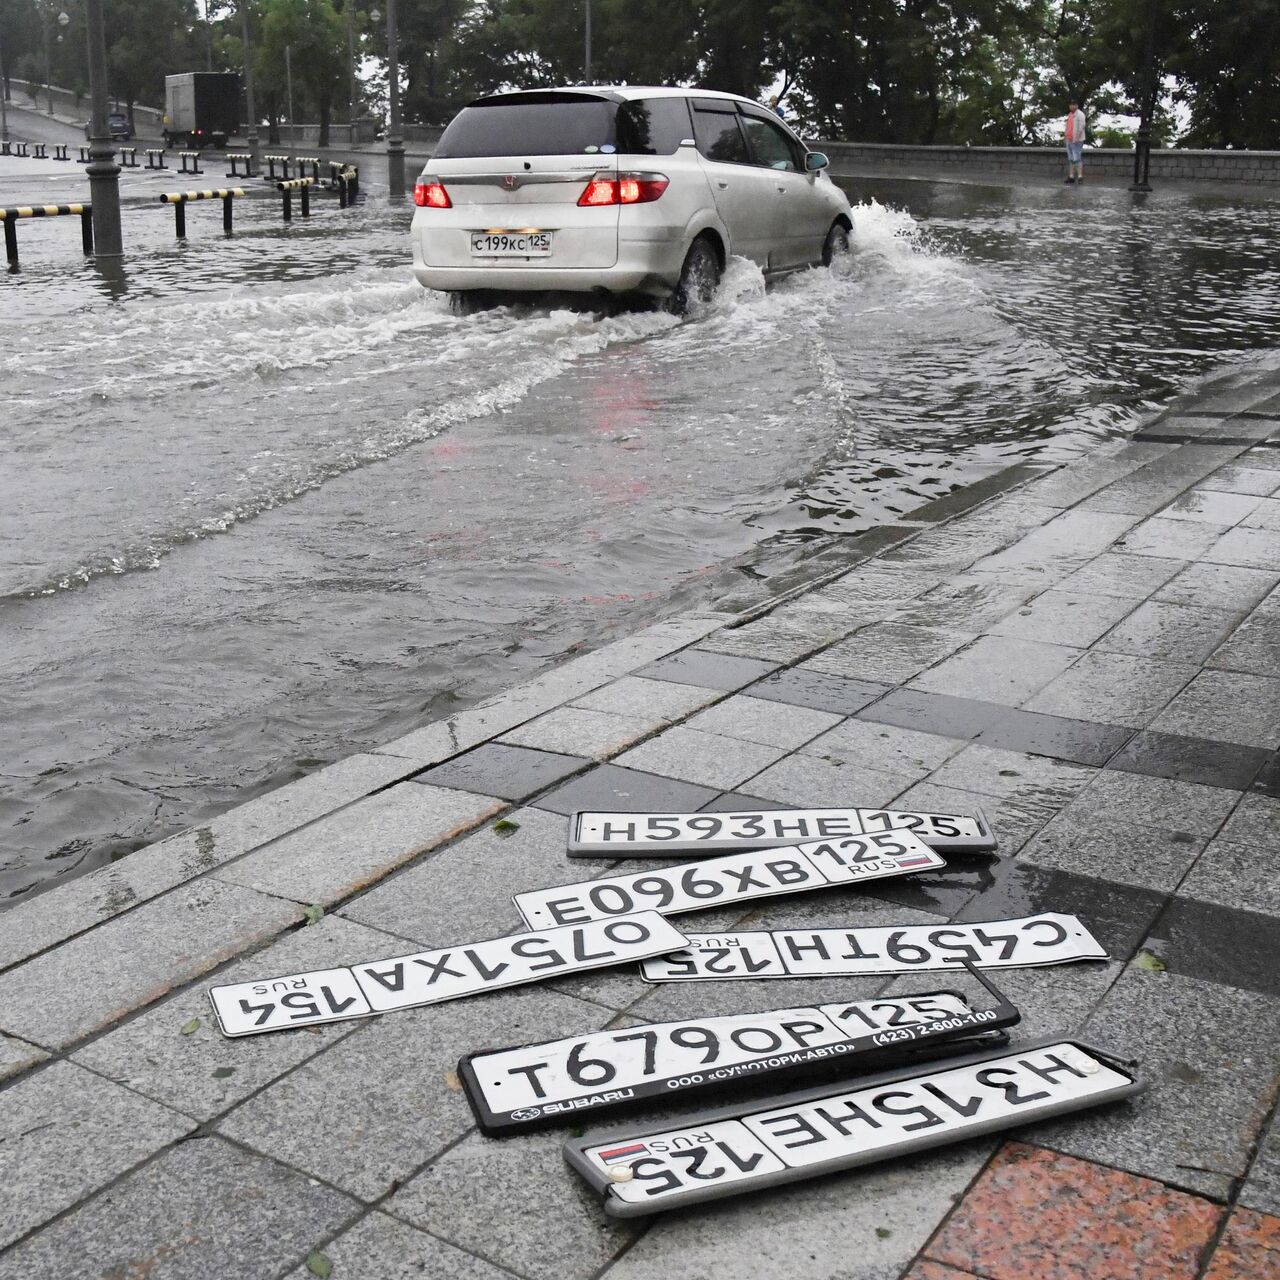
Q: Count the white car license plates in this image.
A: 7